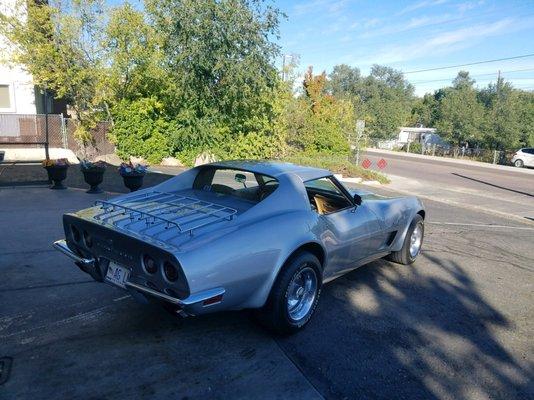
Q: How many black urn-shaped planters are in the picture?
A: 3